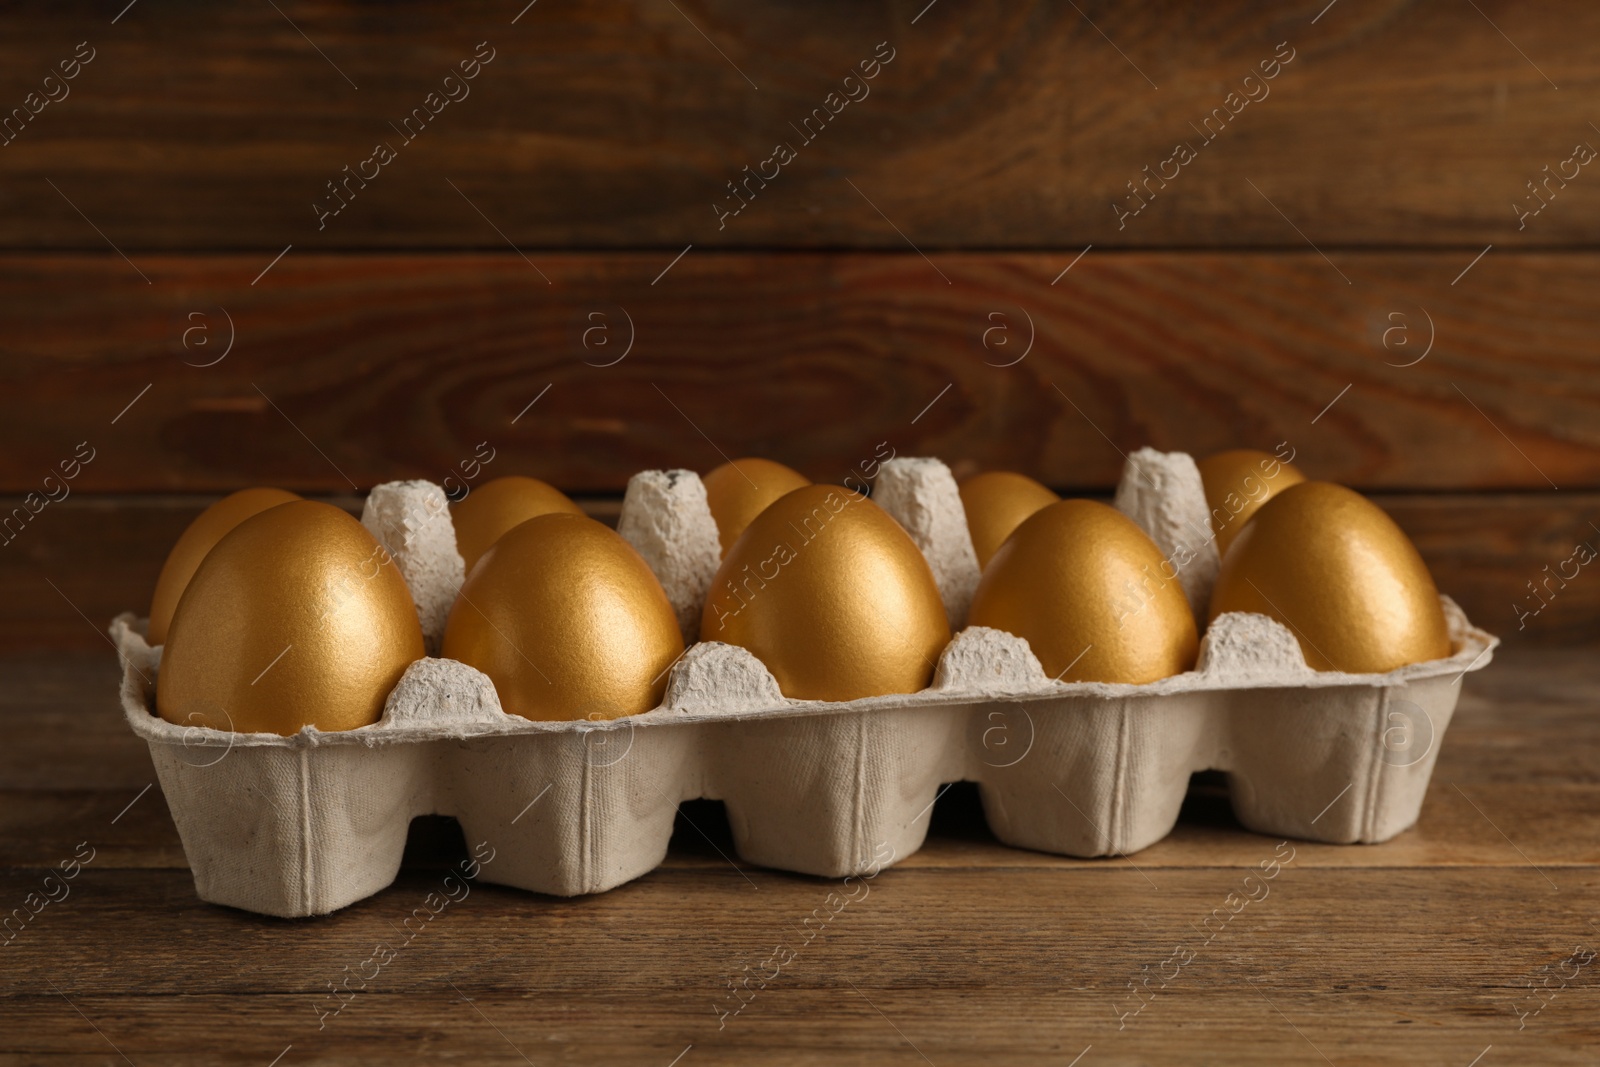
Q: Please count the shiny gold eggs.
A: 10